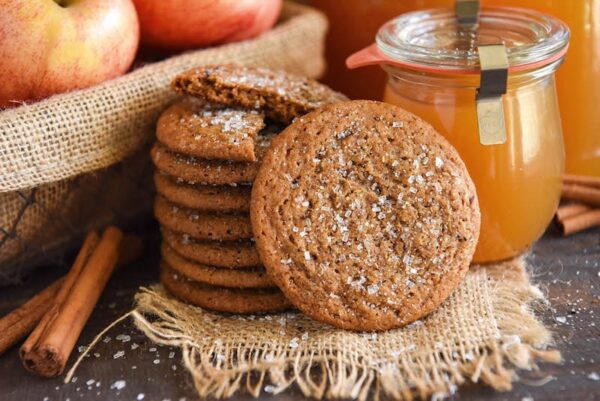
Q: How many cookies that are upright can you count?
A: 1